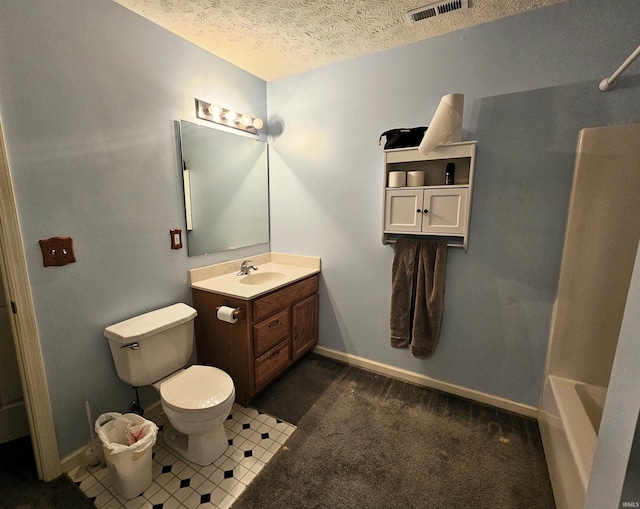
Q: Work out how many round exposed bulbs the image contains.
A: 4